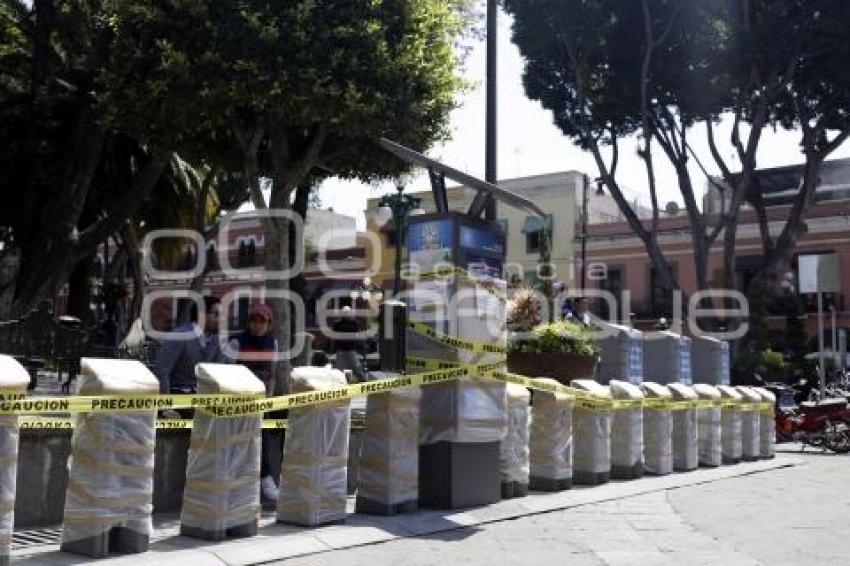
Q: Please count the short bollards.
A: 15